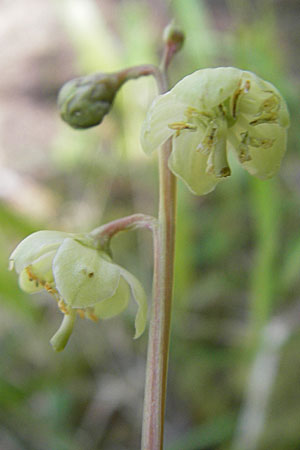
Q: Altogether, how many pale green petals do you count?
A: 10